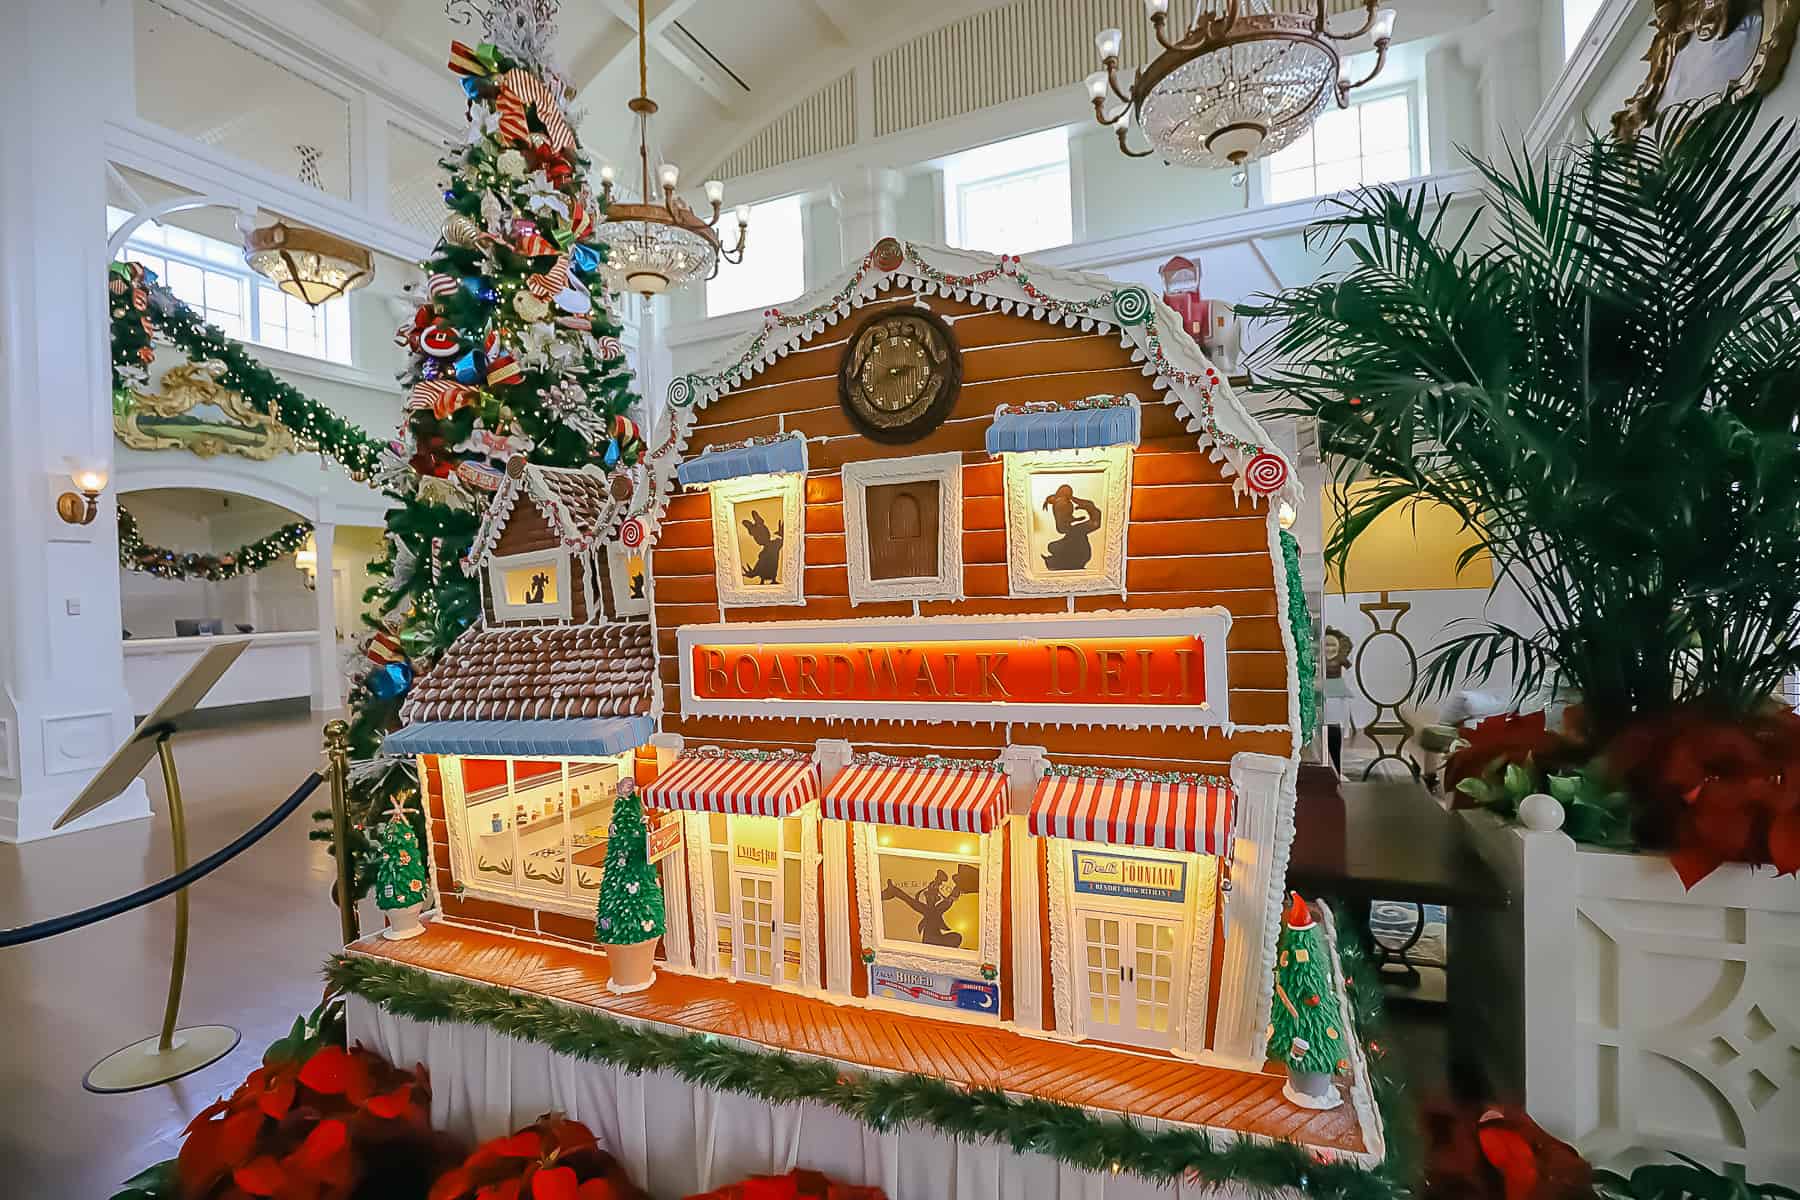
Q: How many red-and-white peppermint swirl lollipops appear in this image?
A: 2